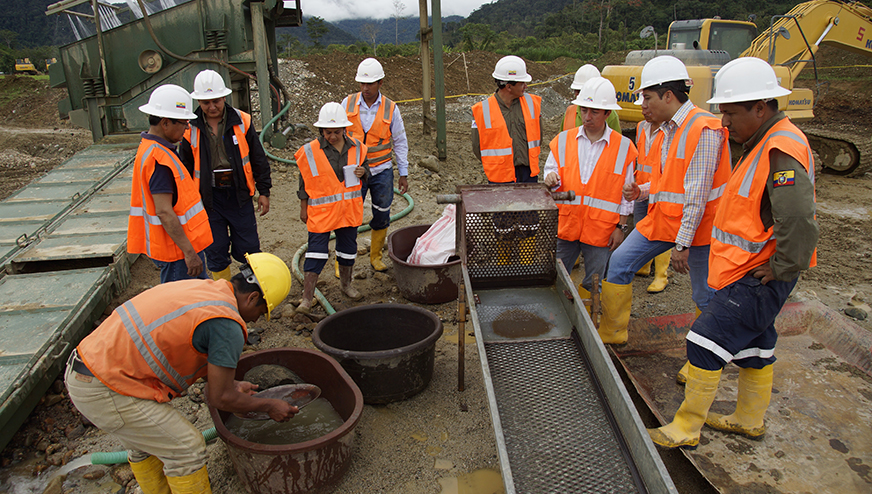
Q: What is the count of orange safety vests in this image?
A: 11